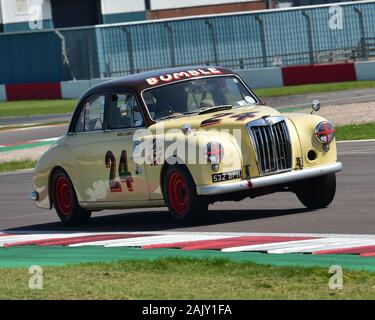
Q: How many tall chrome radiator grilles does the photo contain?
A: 1